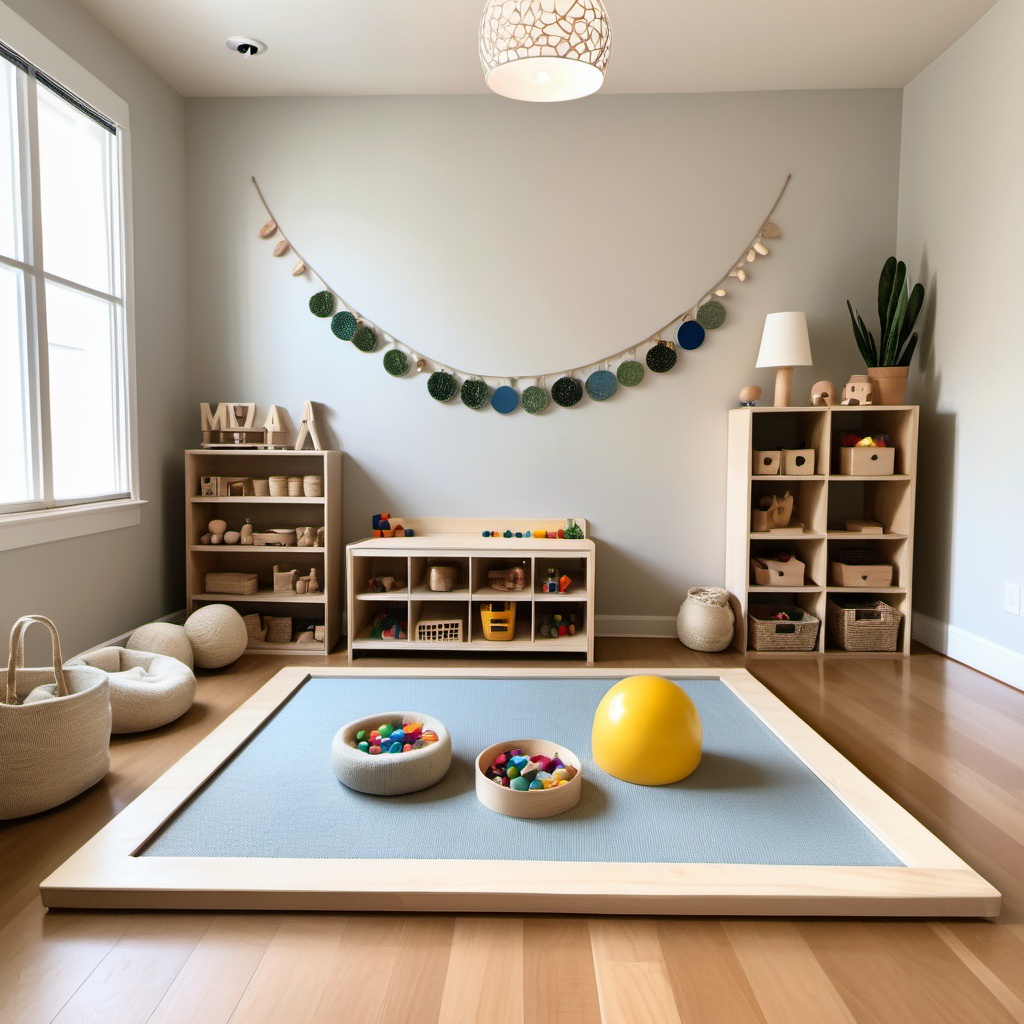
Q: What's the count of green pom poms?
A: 11